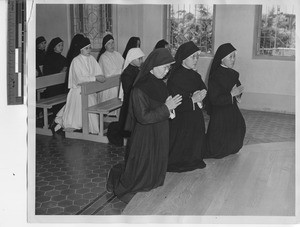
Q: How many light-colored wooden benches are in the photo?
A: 2